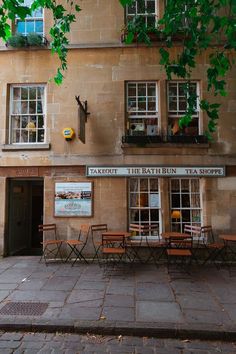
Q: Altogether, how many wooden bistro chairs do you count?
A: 9